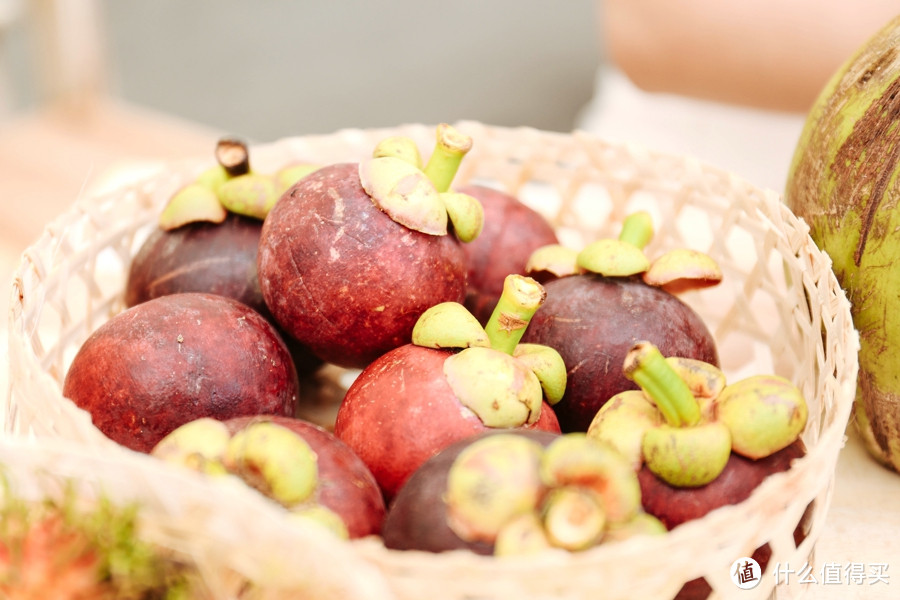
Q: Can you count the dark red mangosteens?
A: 9